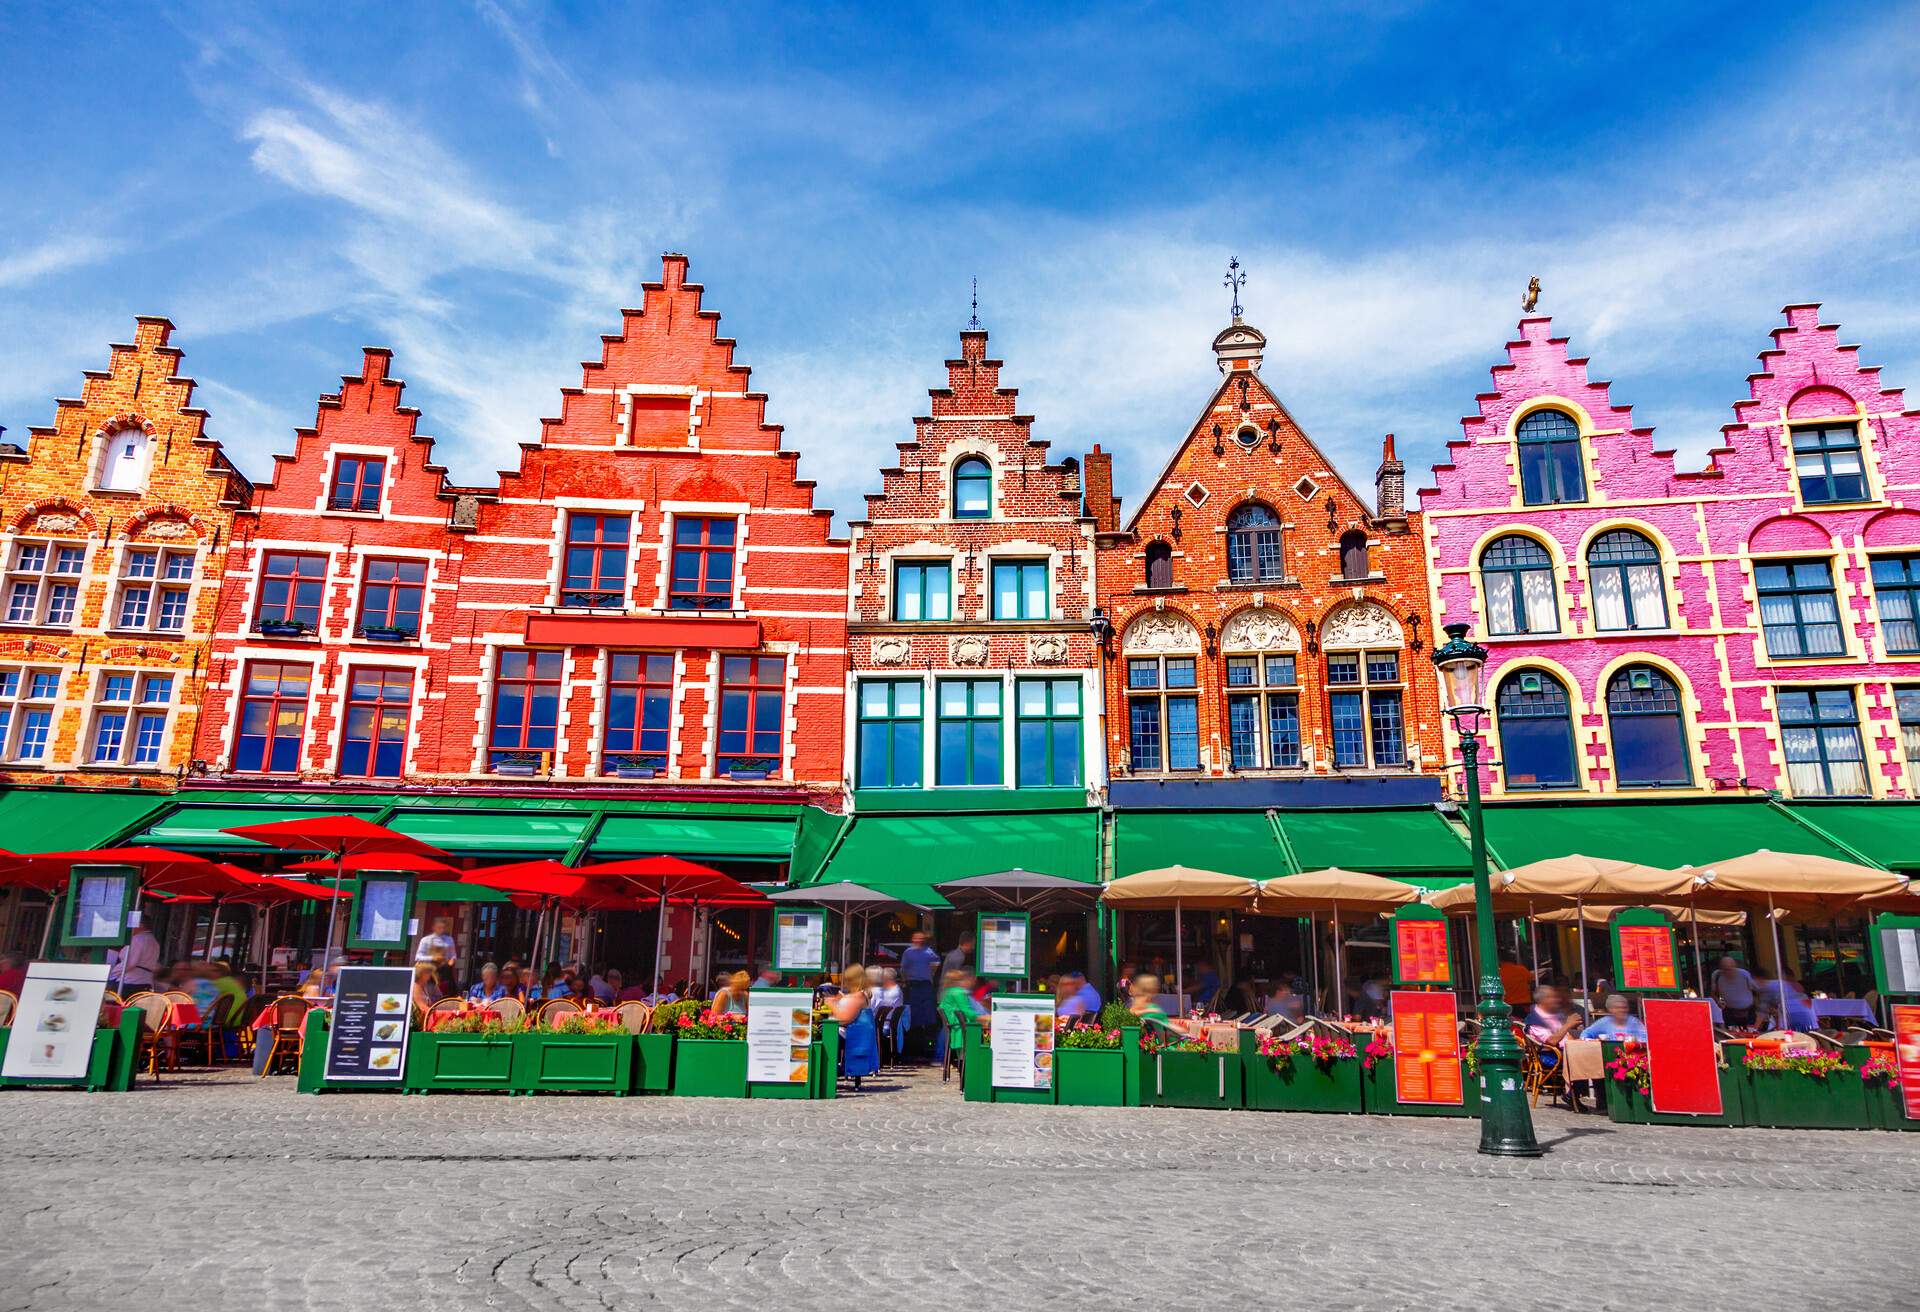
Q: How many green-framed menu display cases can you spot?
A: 7